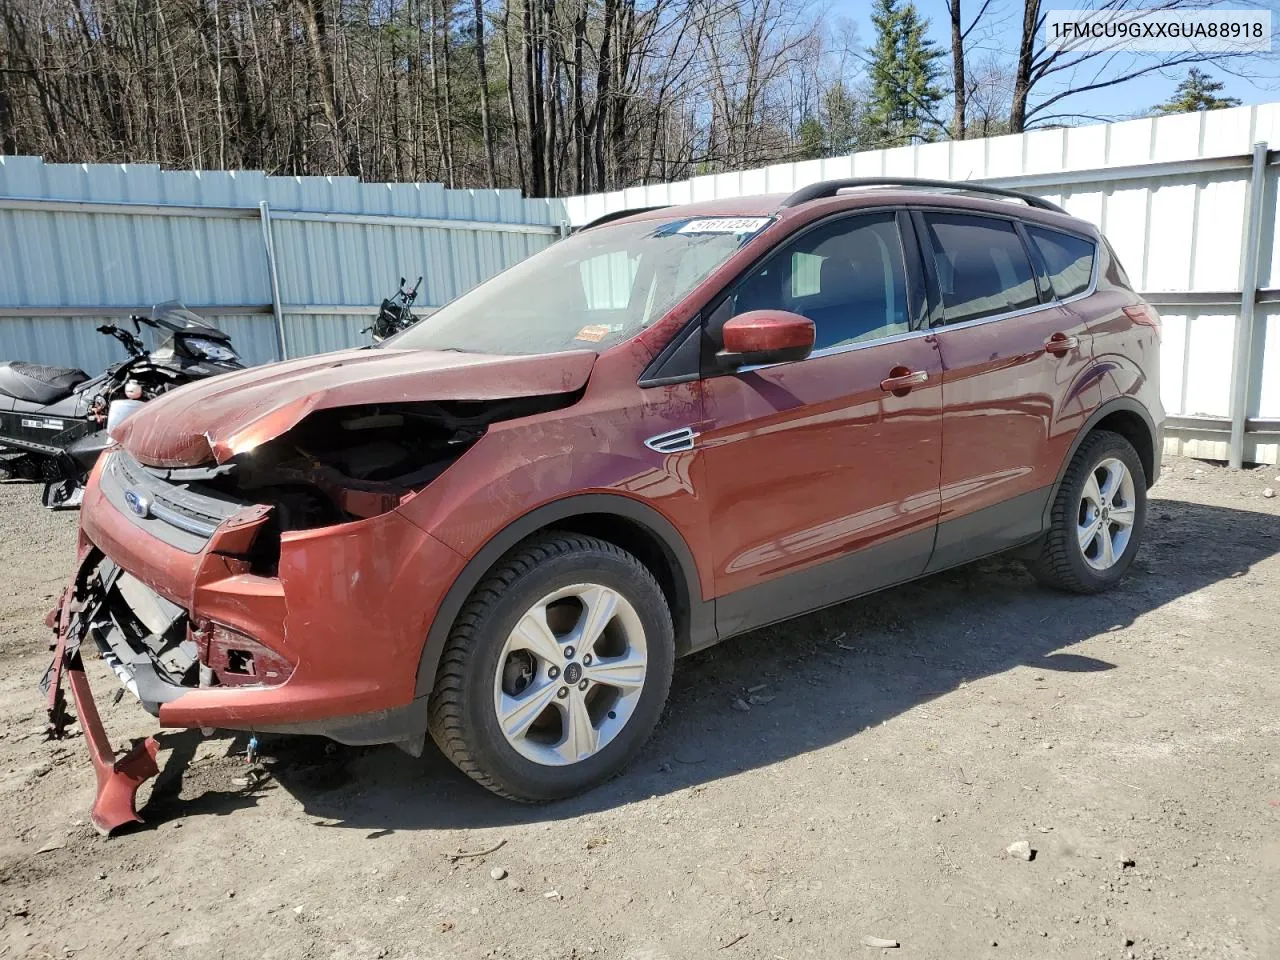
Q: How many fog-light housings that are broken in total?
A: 1